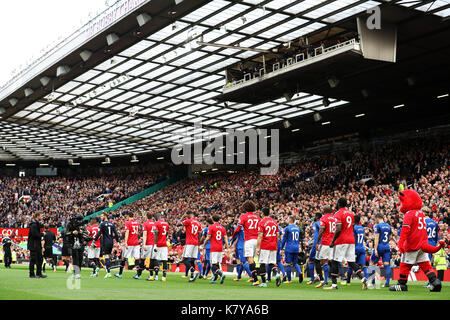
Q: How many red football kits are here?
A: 11